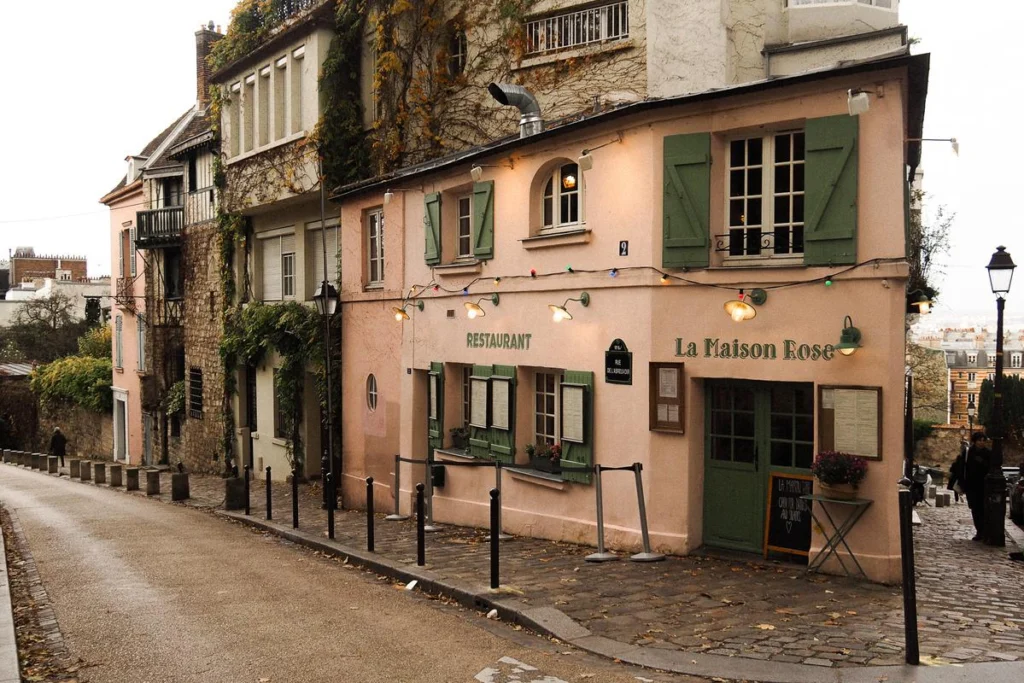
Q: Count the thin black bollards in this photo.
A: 8